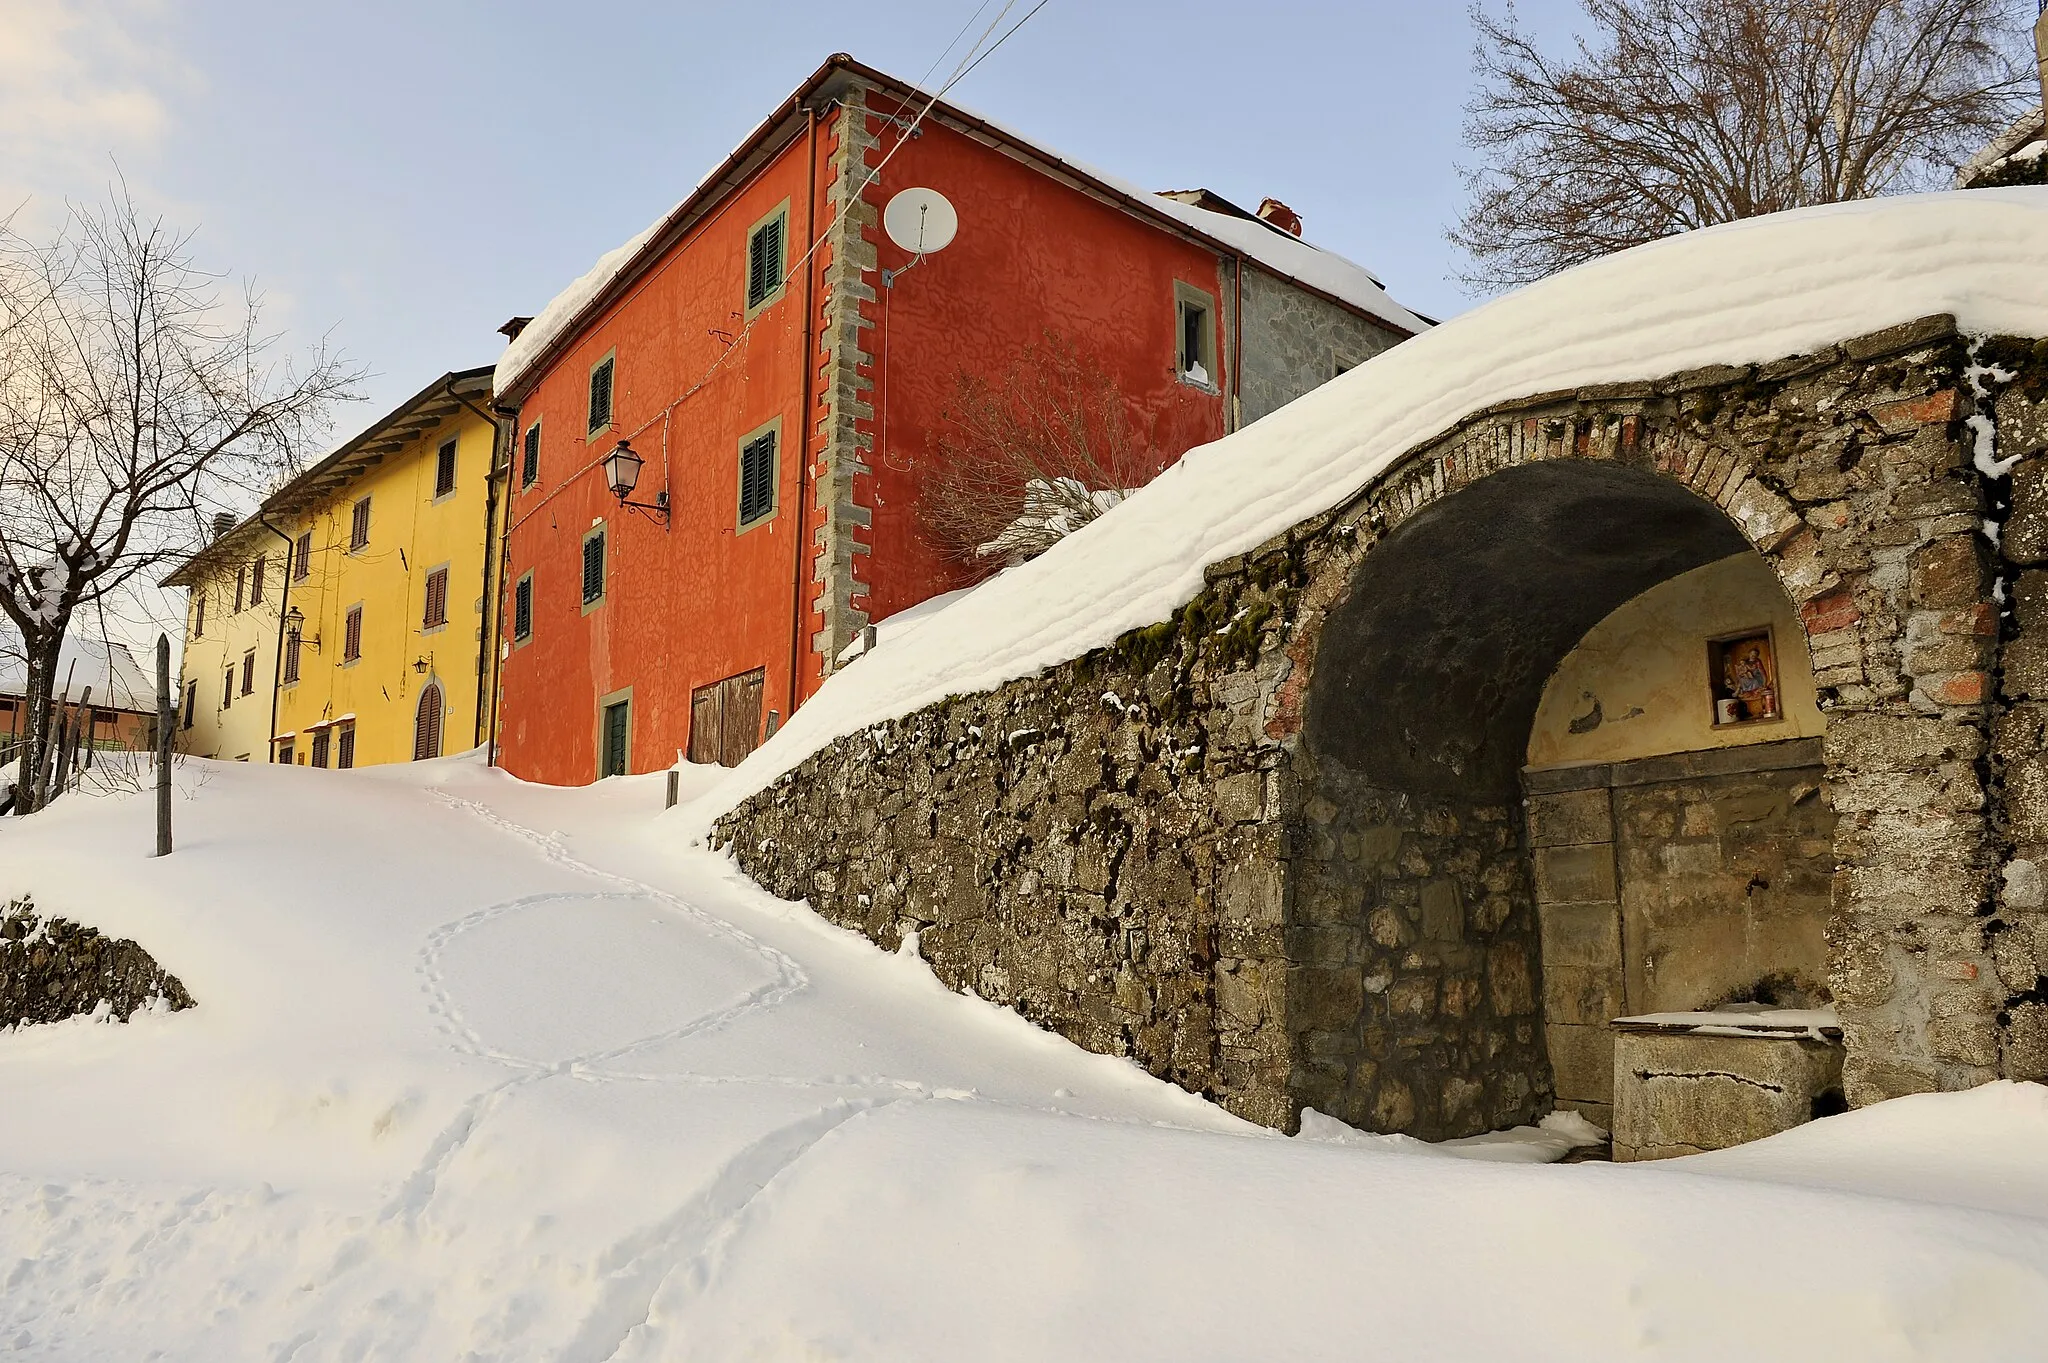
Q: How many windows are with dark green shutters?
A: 6